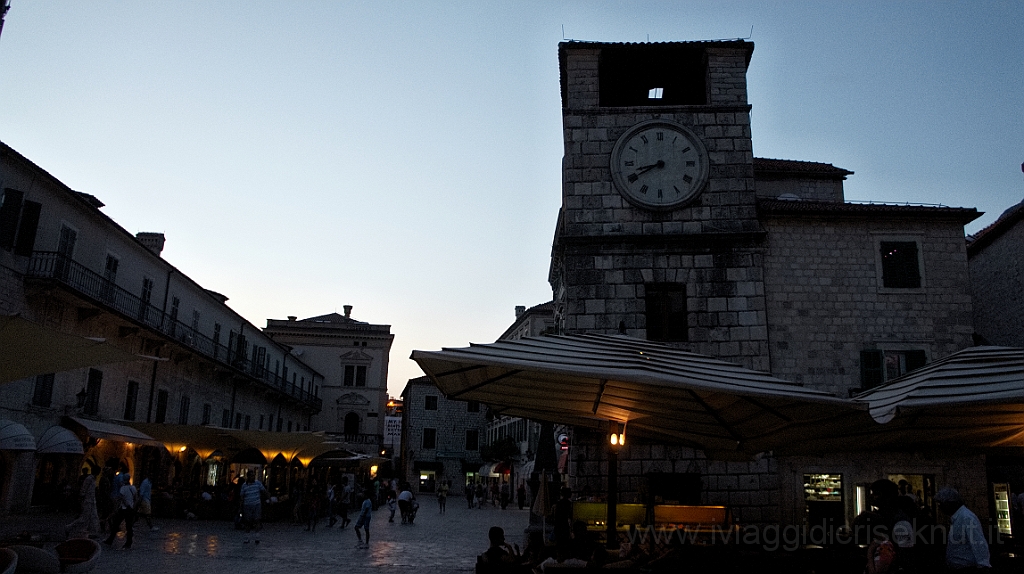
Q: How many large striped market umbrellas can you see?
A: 2